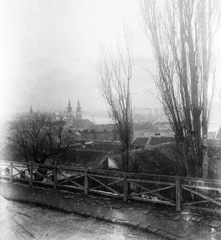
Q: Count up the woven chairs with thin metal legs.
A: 0